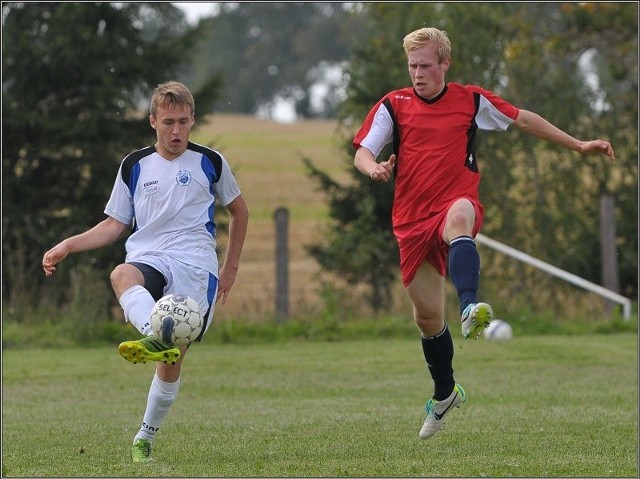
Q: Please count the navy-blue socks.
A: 2